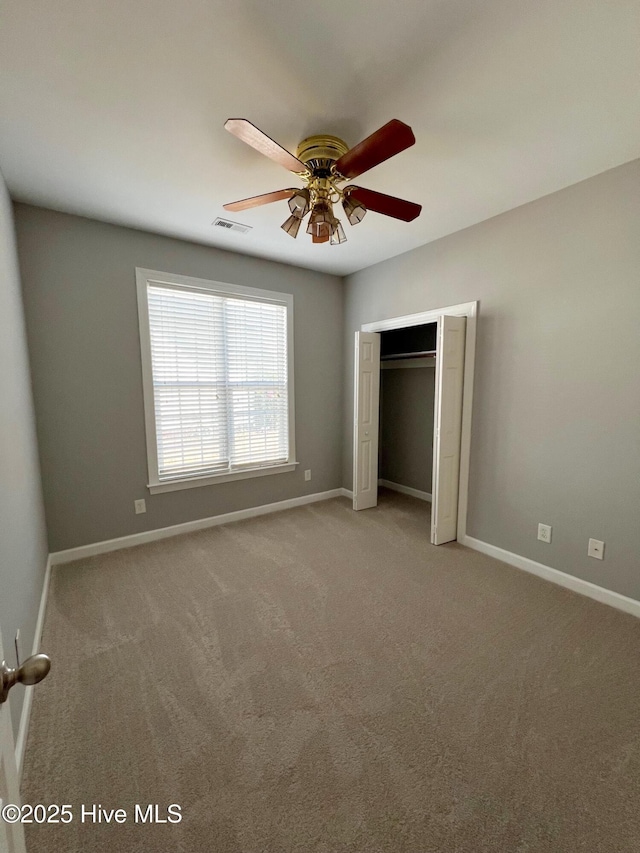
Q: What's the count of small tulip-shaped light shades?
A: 5